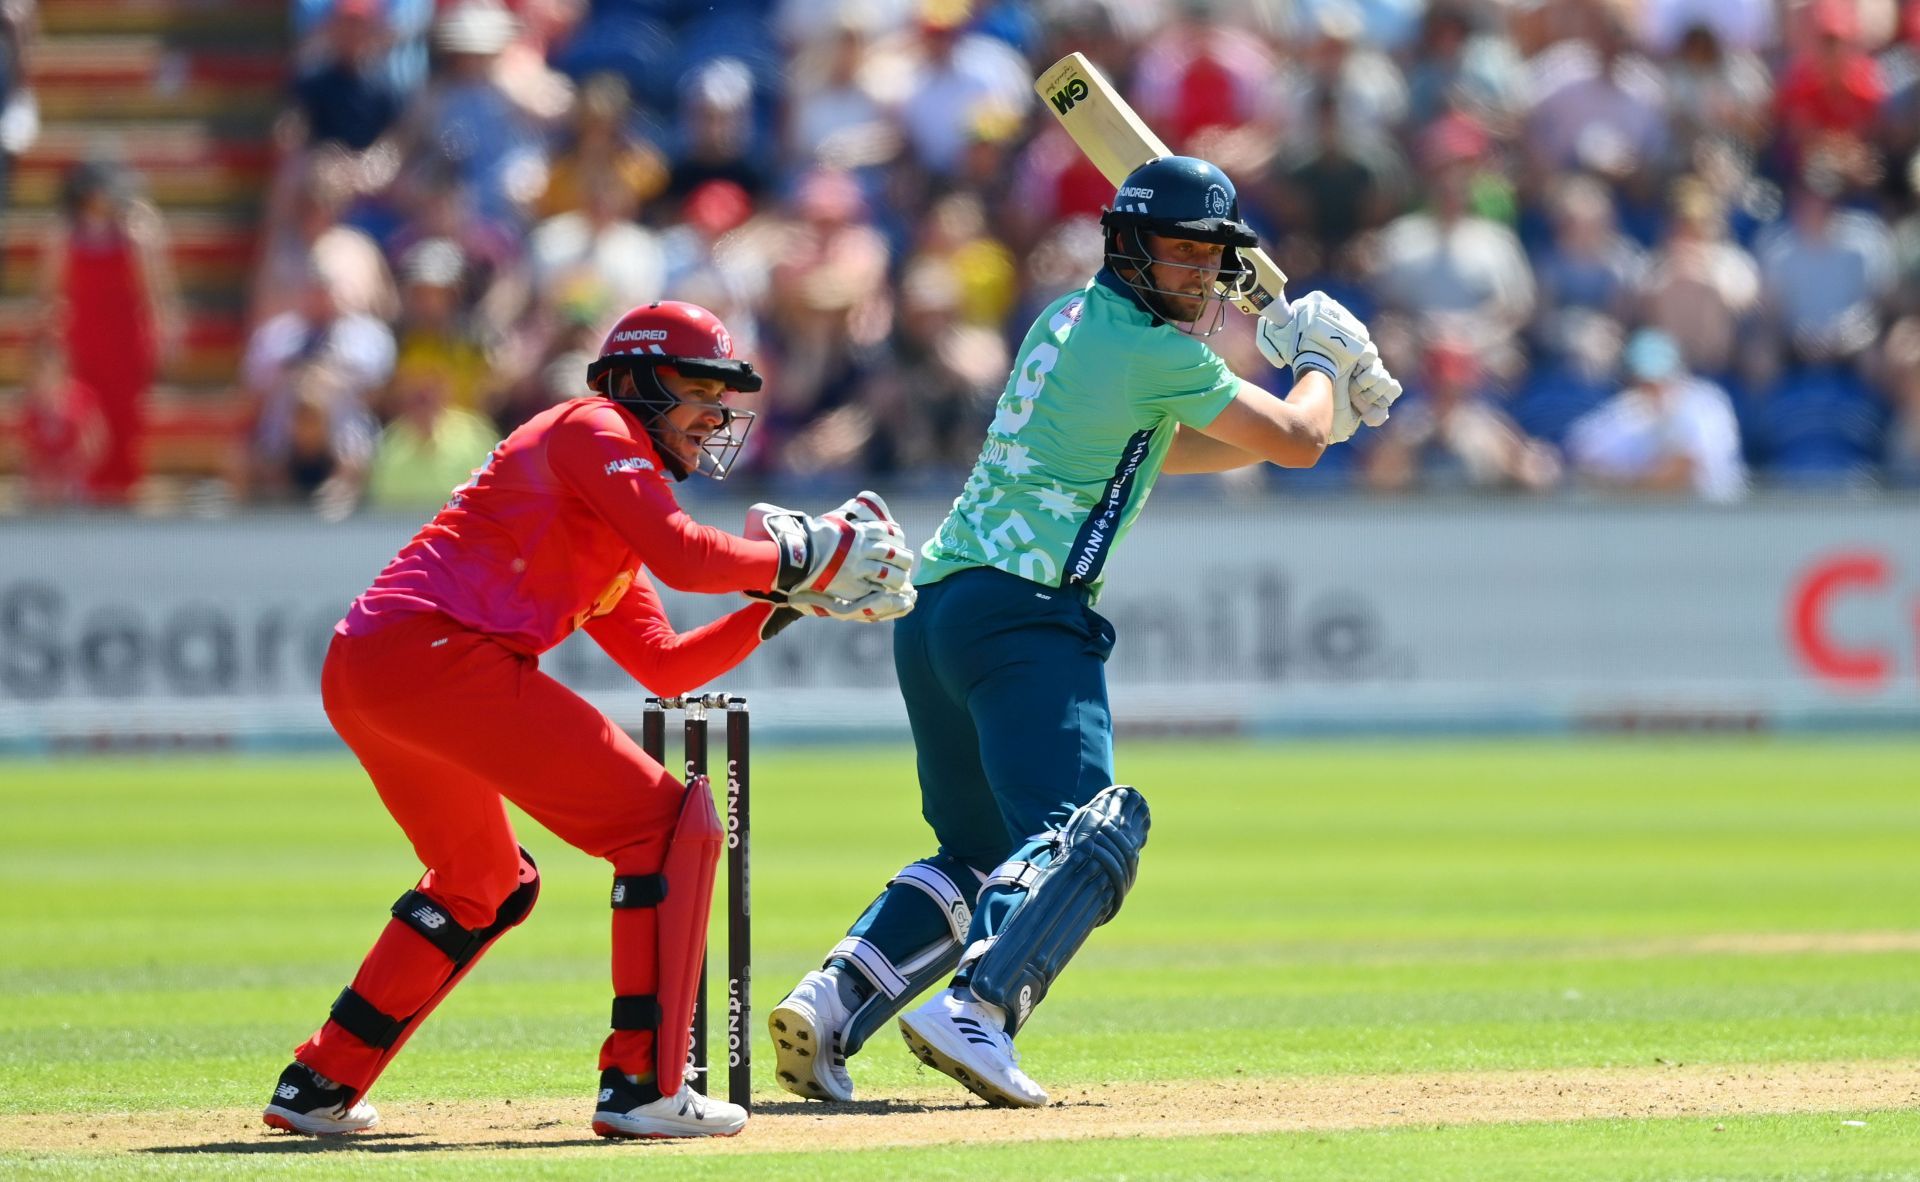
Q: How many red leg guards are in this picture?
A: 2